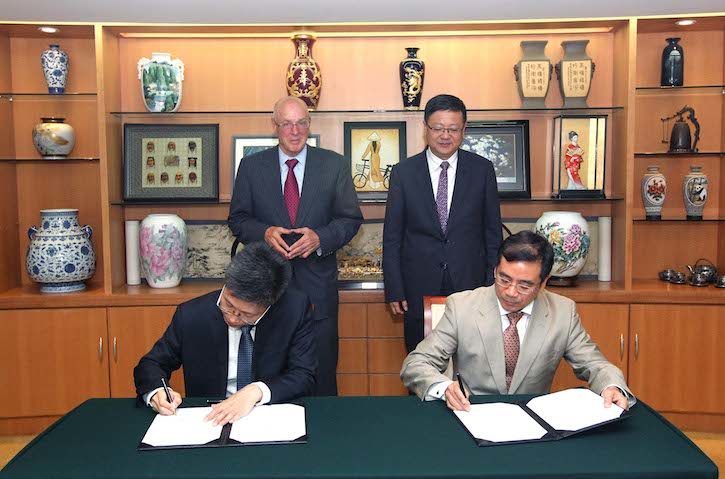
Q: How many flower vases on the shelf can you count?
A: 13